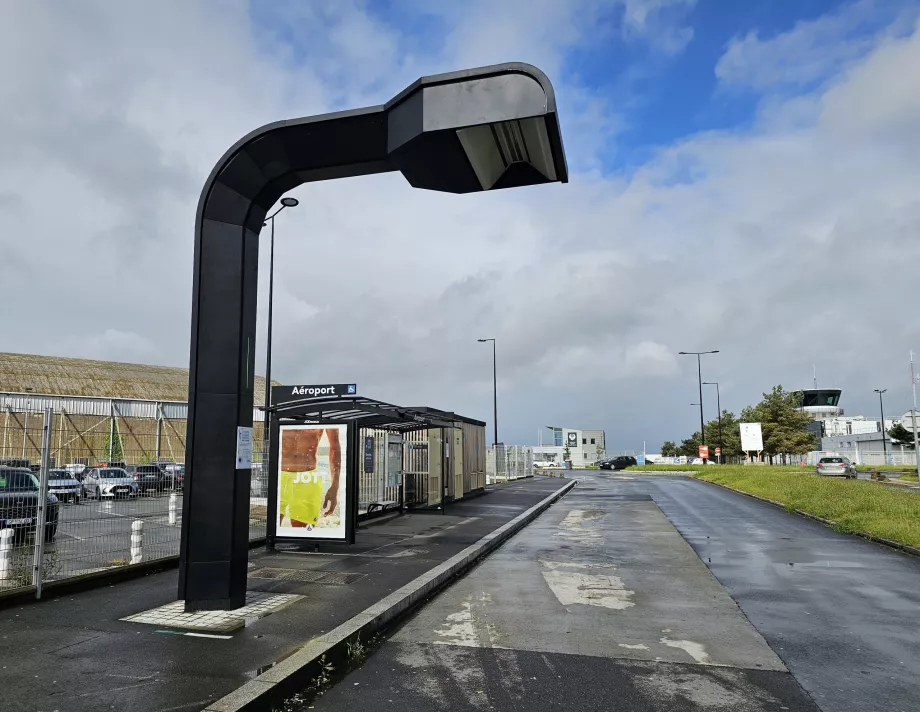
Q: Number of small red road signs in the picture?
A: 2